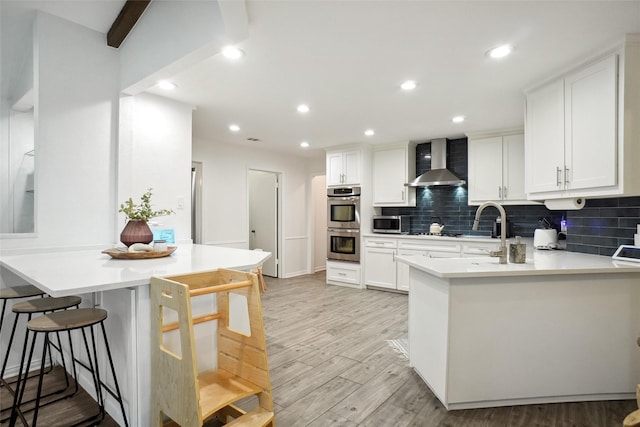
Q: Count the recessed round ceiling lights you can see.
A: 9